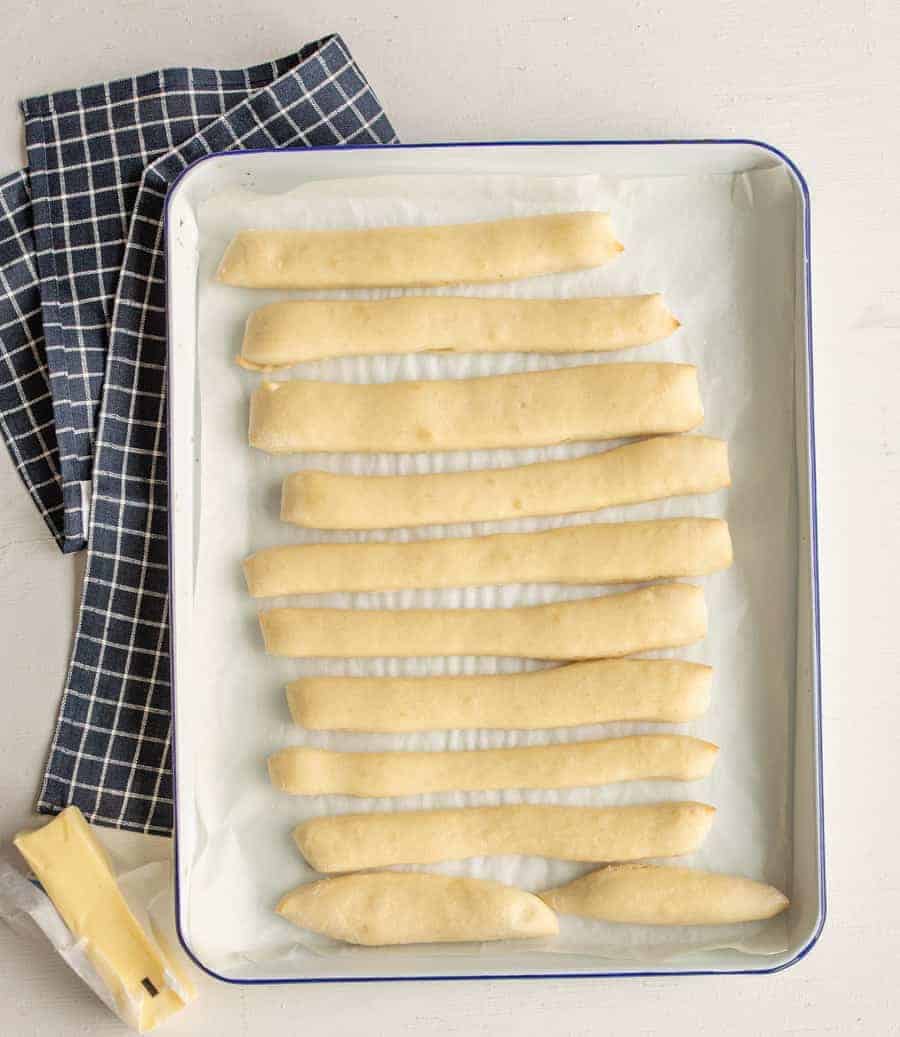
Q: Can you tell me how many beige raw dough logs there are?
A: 11